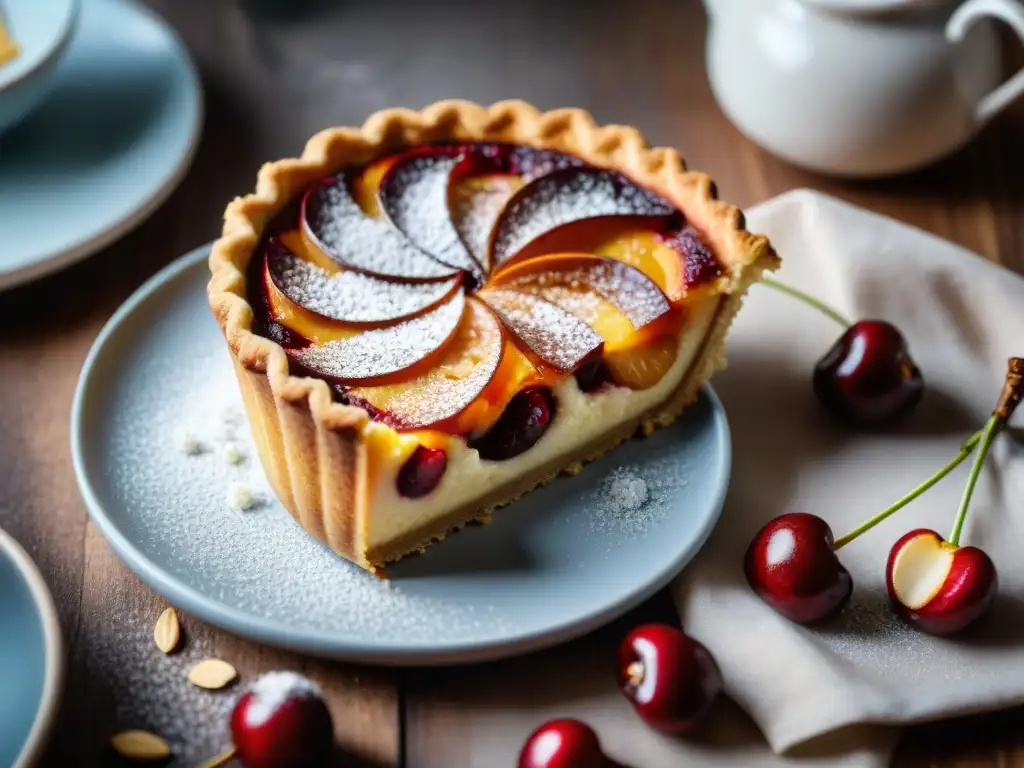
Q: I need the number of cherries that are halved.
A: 1